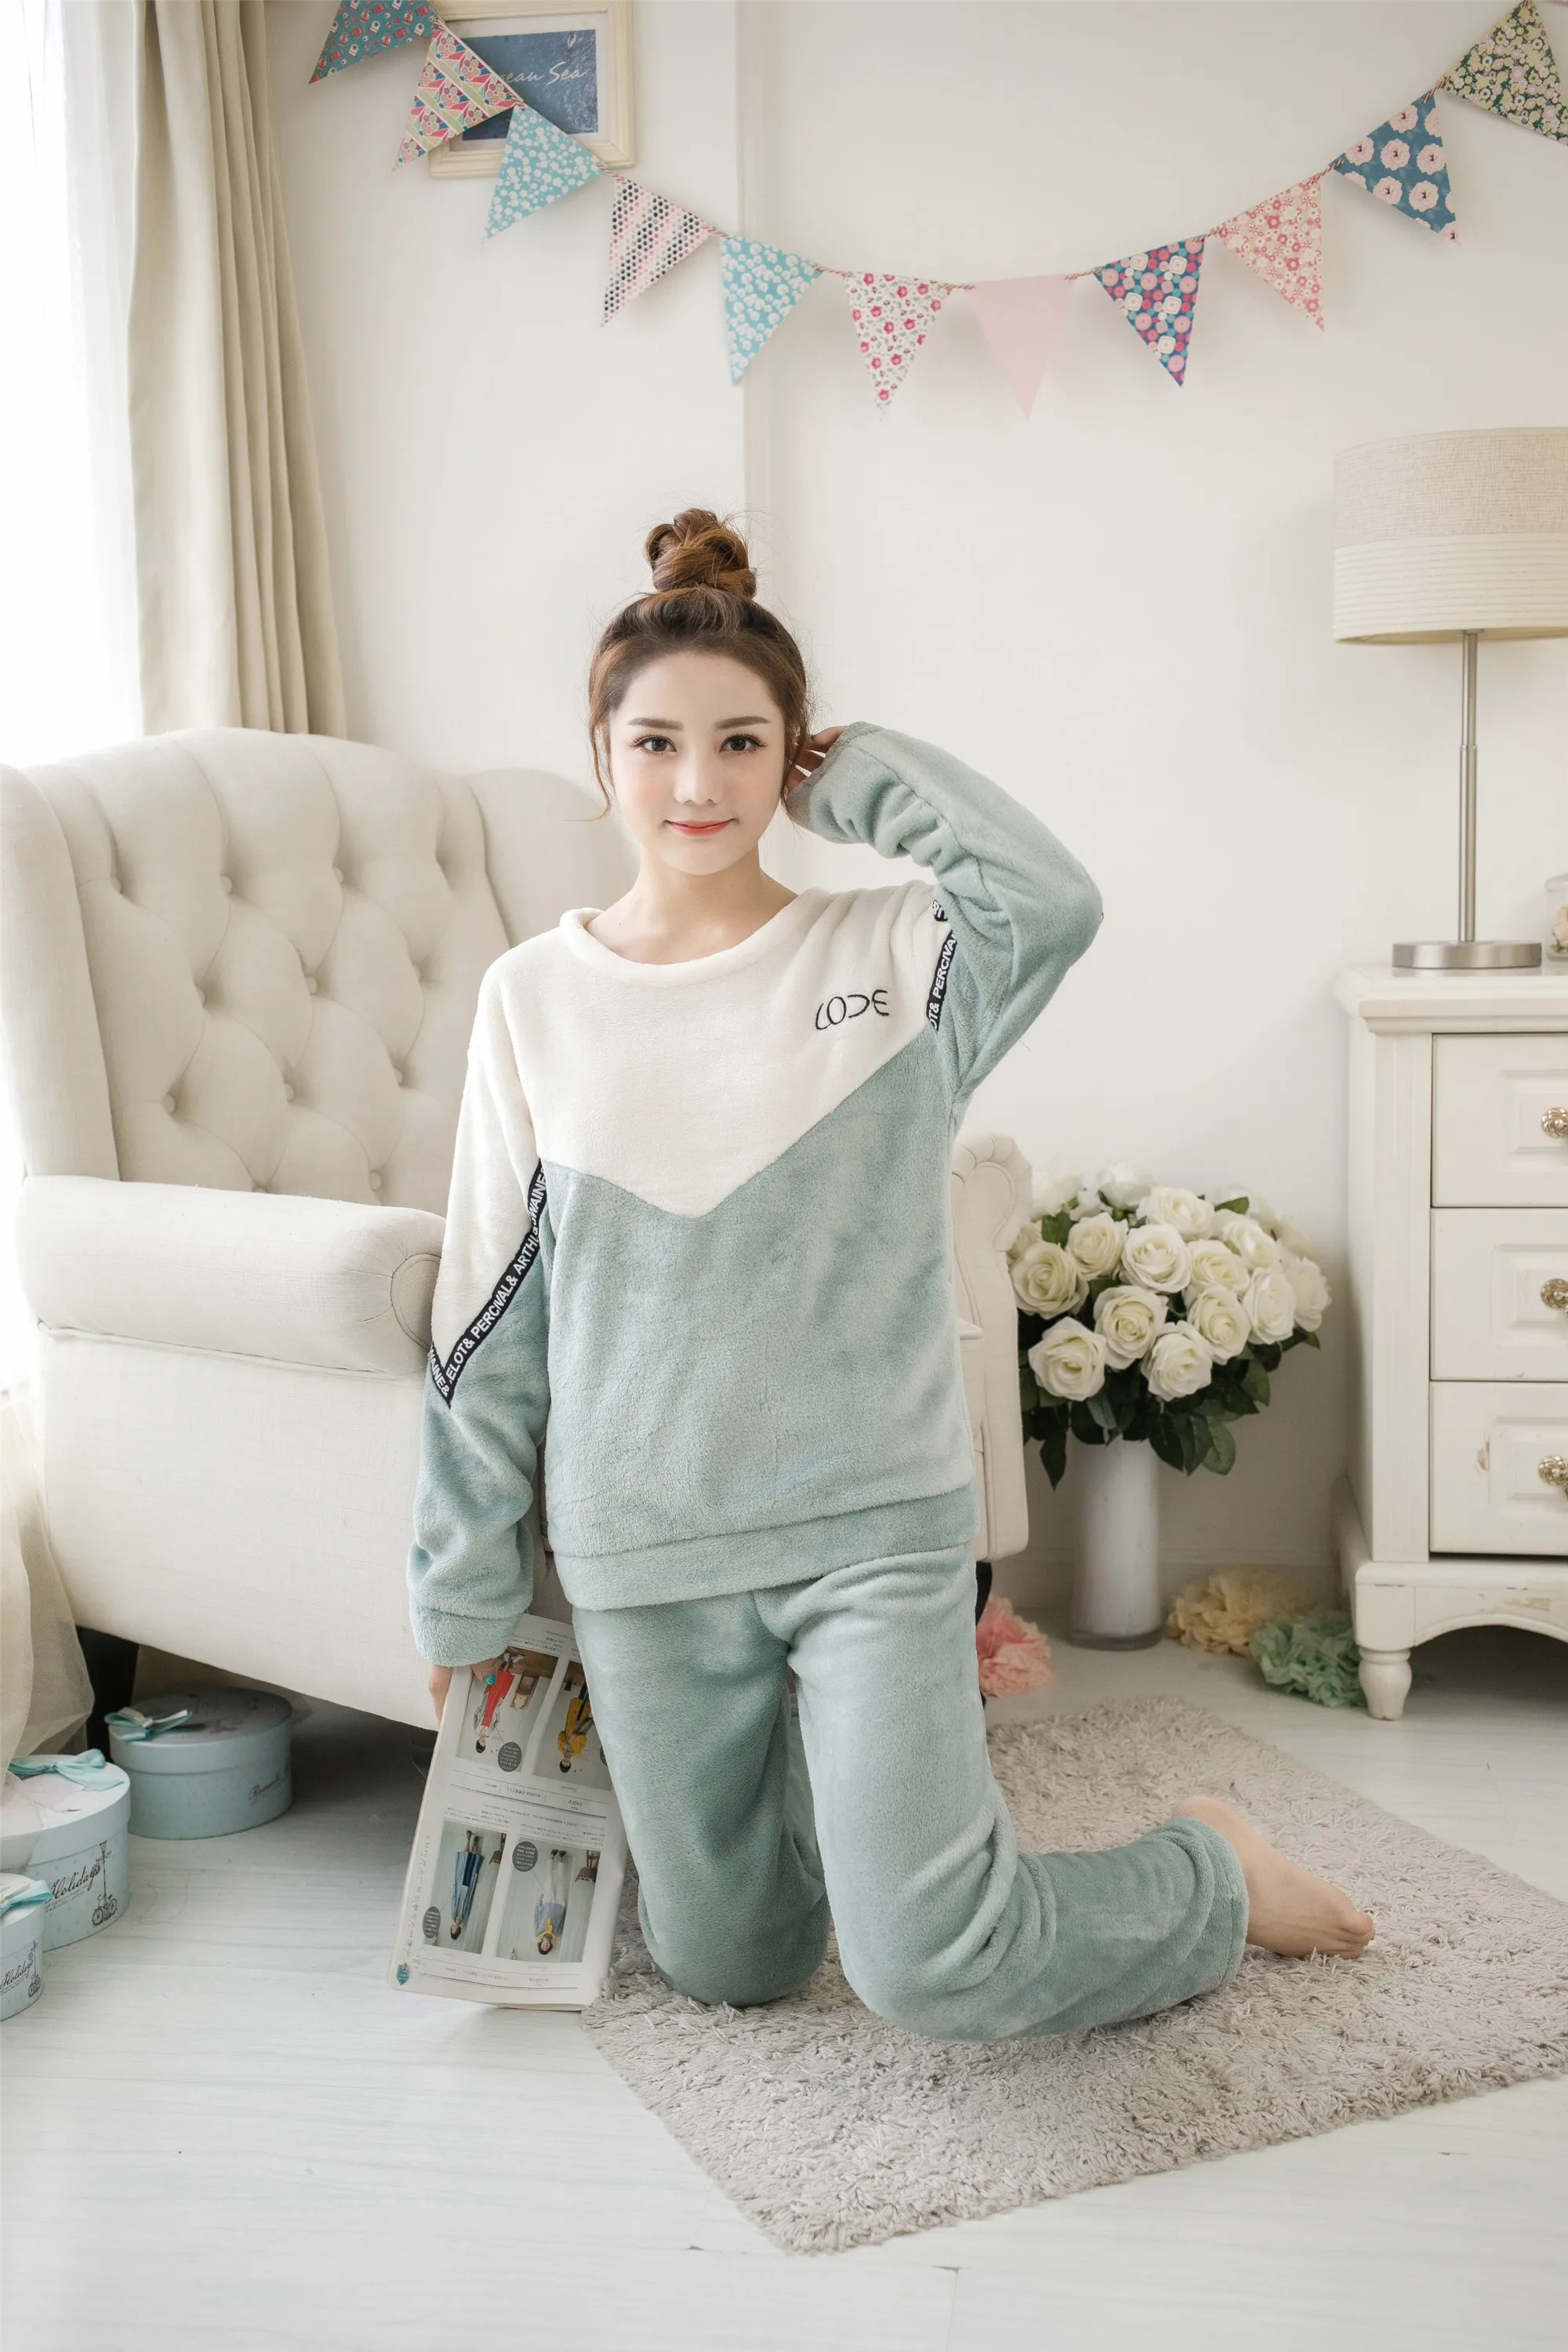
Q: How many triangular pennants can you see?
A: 11